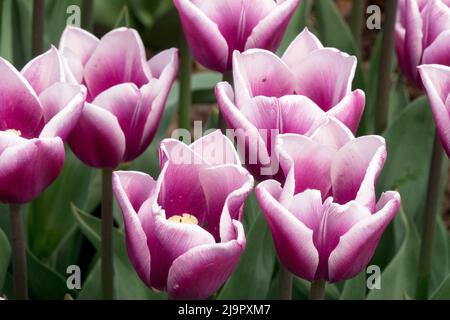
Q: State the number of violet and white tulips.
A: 8